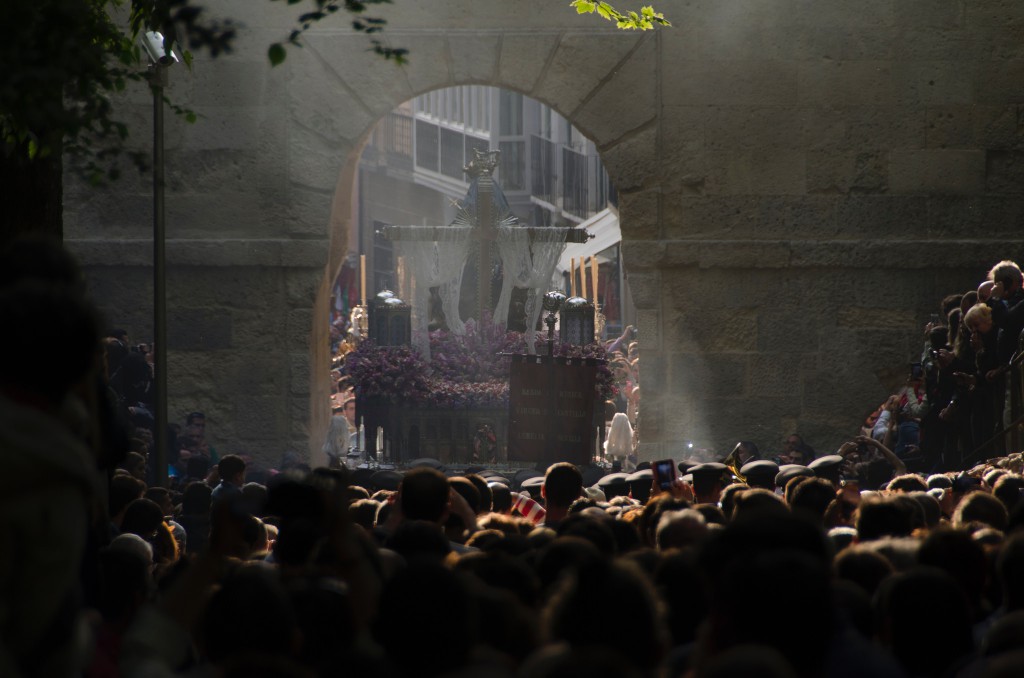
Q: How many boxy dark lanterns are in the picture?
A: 2